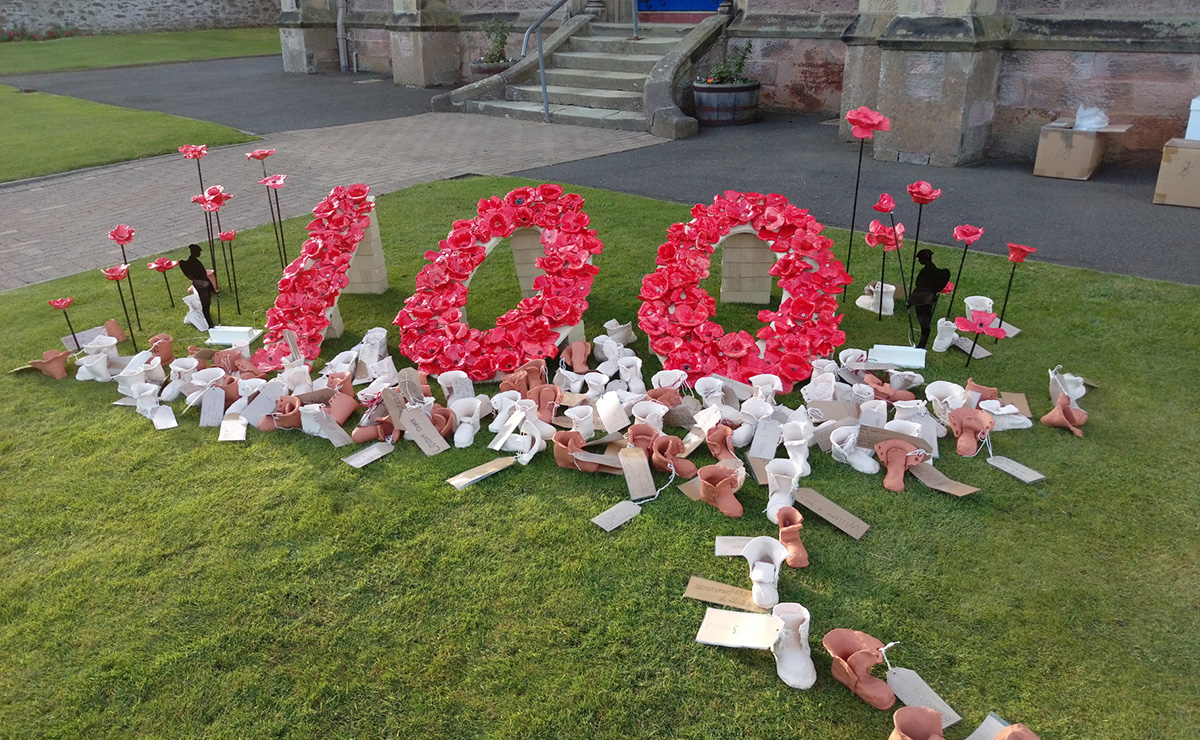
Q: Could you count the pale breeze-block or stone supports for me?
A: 3